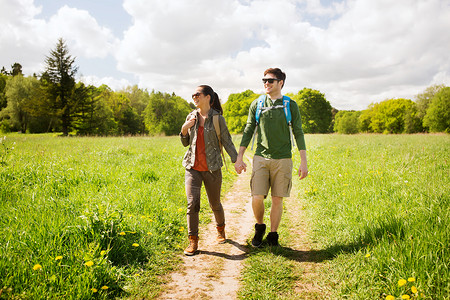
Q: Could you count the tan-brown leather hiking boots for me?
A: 2